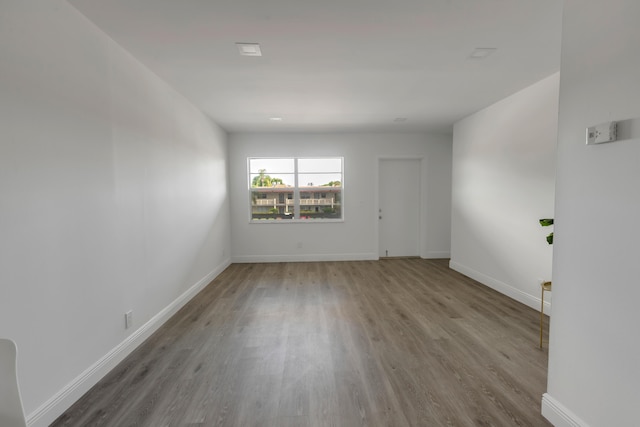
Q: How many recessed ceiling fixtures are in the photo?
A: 4